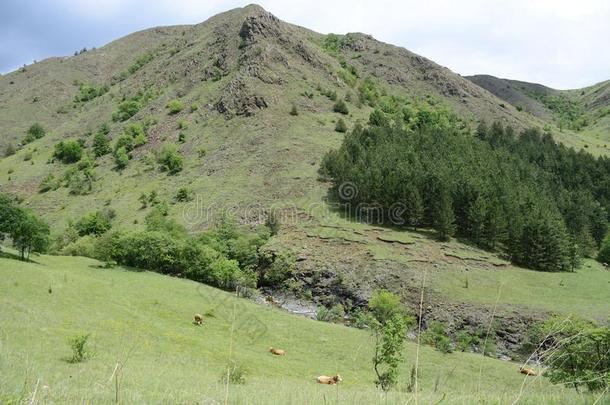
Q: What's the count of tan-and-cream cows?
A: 4